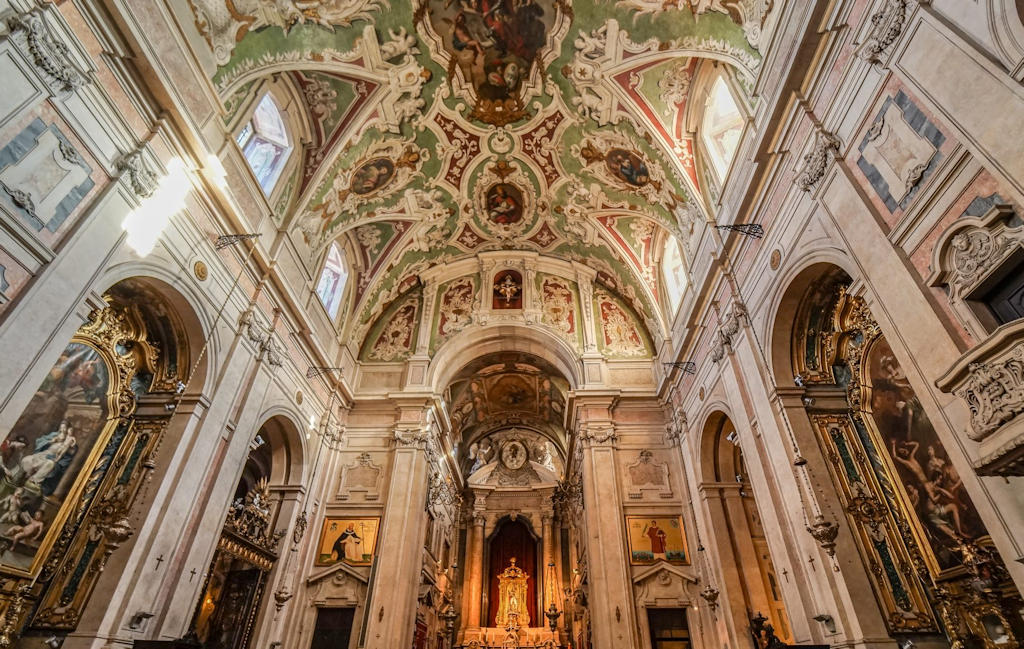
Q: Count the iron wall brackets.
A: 4